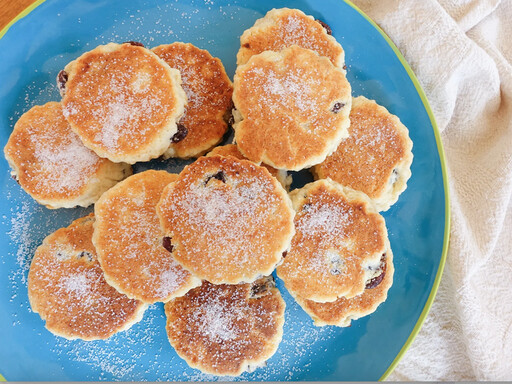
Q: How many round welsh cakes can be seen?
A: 13